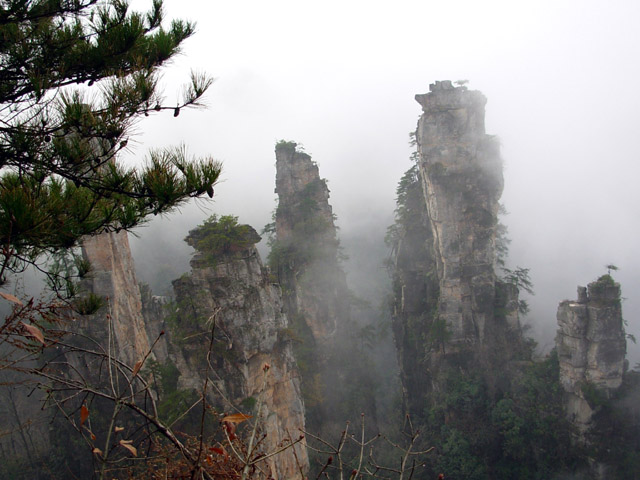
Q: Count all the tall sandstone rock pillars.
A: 5